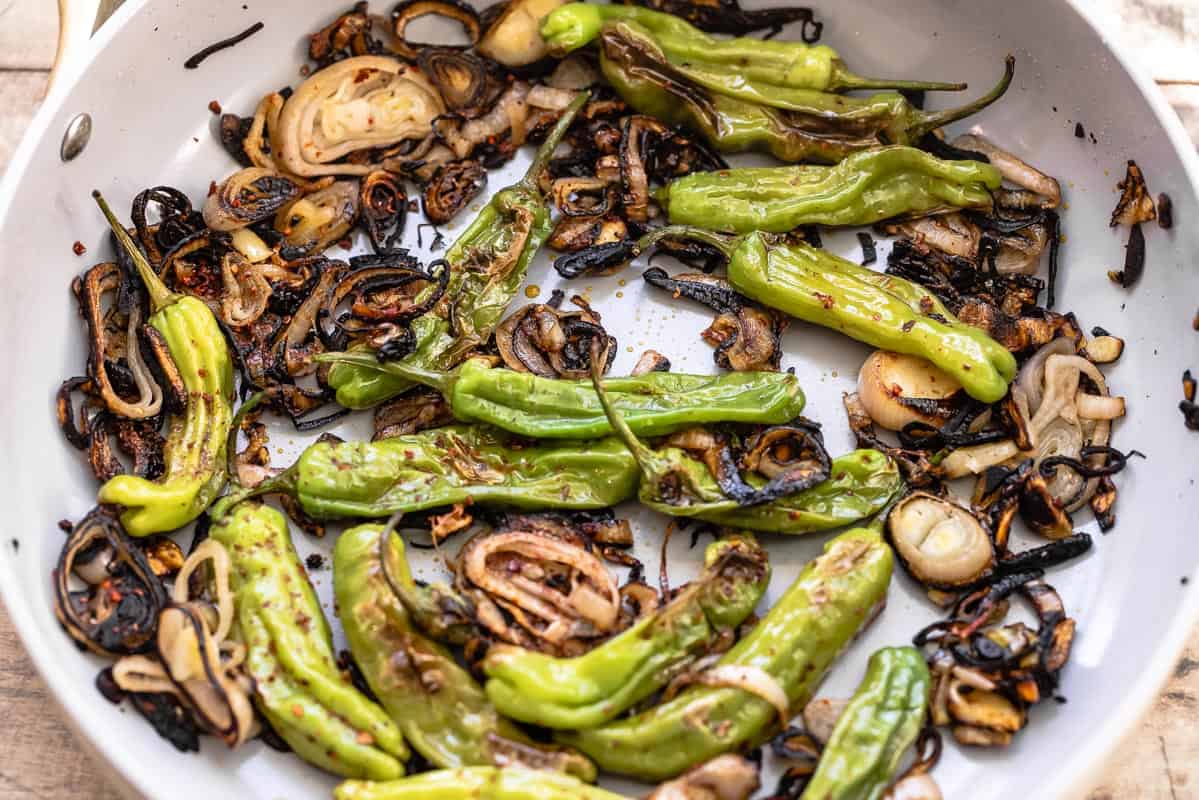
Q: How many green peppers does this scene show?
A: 15